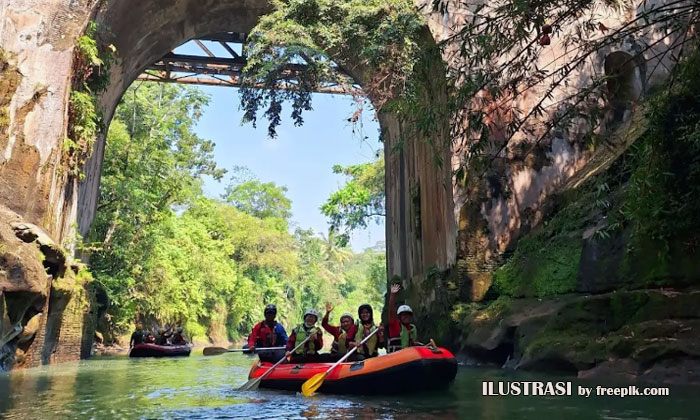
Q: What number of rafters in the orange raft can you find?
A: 5